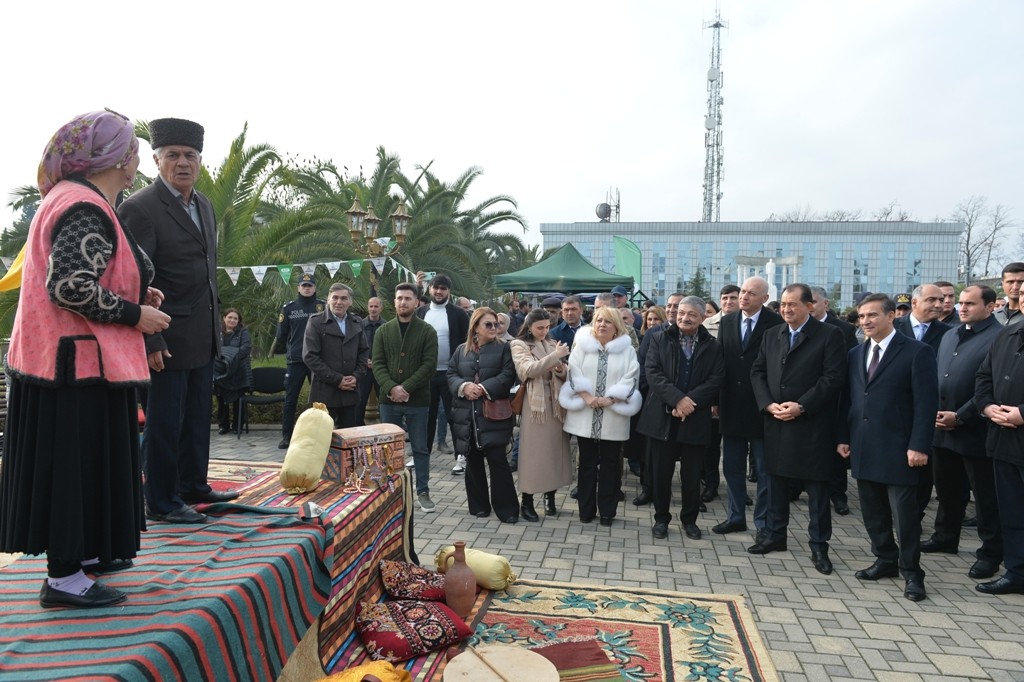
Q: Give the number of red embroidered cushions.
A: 2